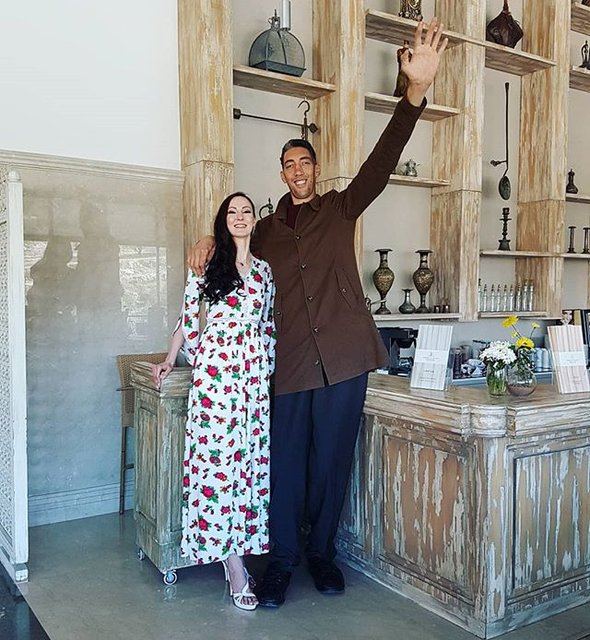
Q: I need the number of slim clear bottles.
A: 9